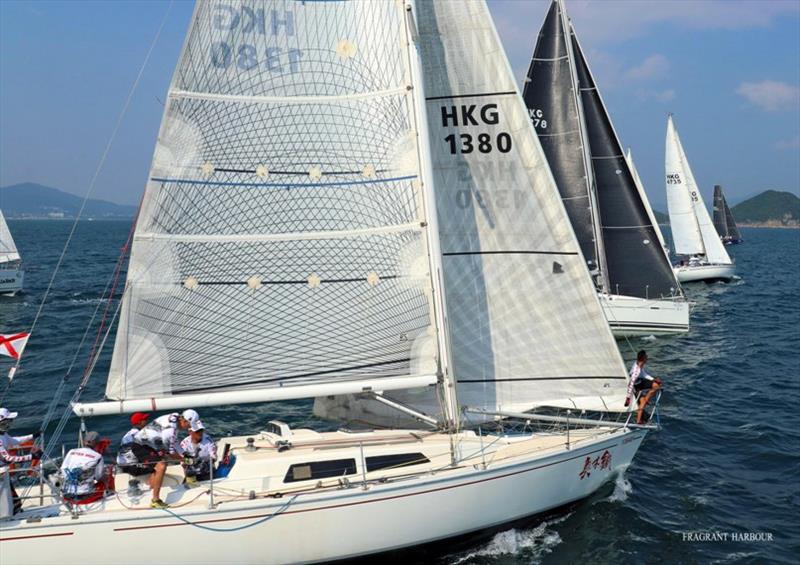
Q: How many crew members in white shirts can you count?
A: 6